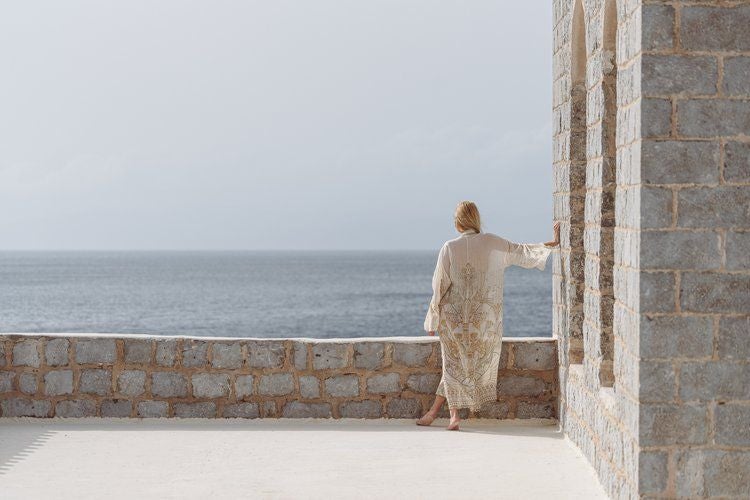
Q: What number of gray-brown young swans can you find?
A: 0